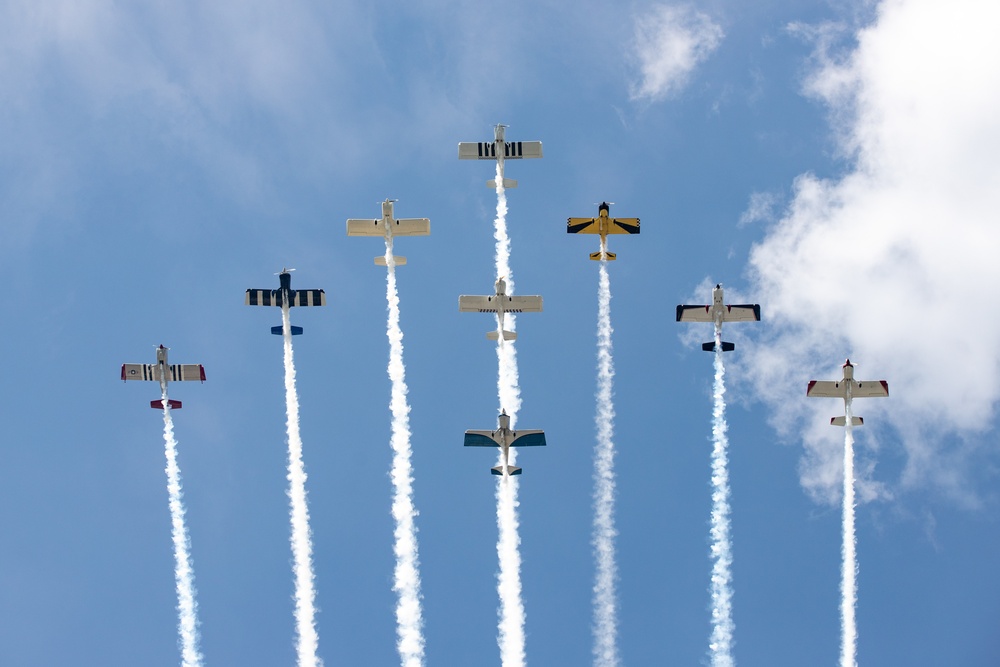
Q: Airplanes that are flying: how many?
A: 9